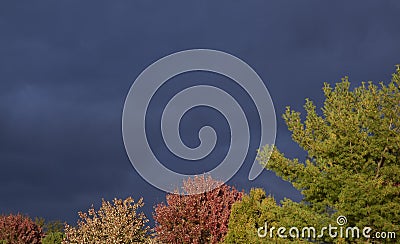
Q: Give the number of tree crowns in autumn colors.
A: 3